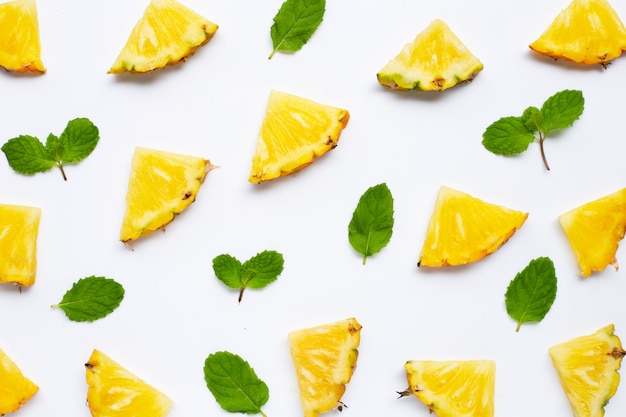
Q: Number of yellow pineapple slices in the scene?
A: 14